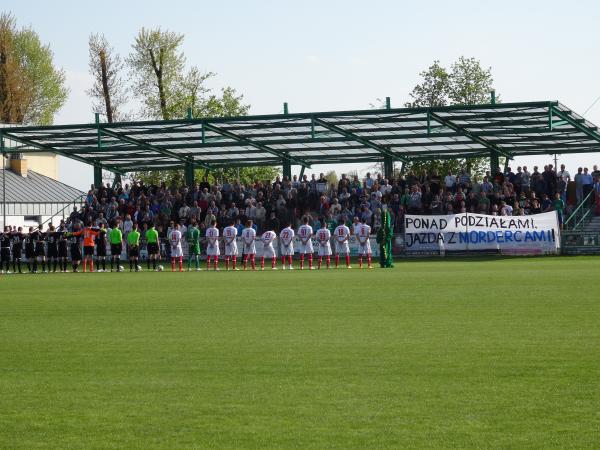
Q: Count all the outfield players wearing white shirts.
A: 10